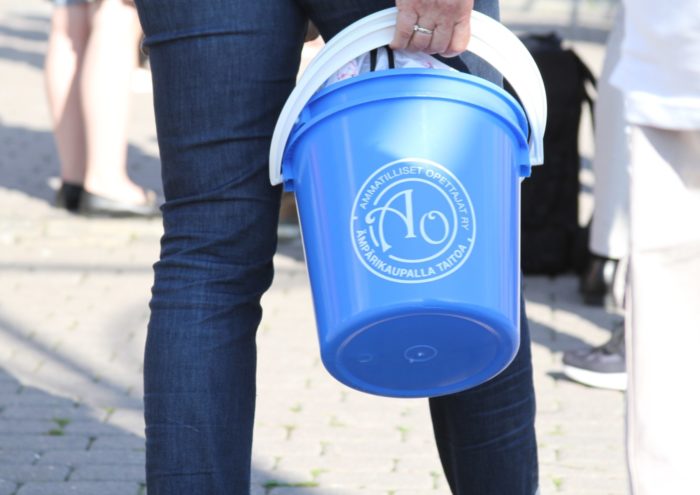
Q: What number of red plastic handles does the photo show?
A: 0